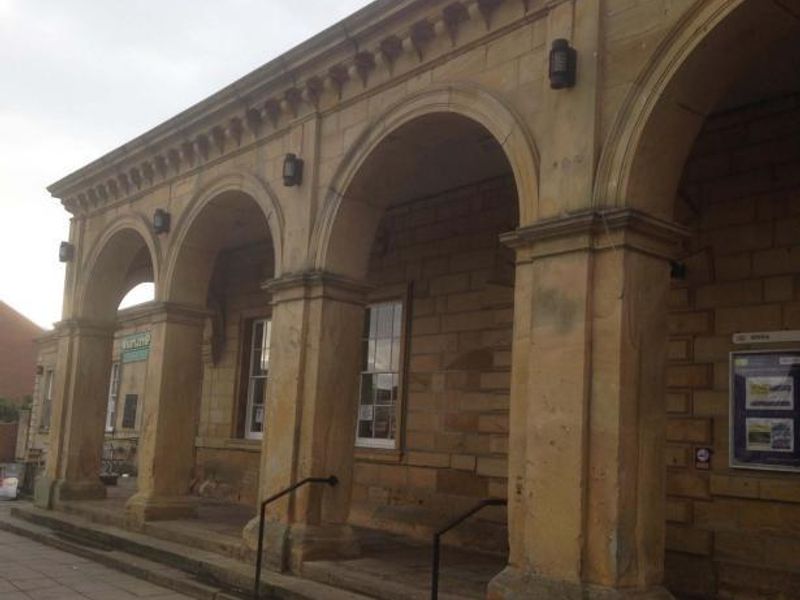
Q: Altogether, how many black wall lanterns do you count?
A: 4